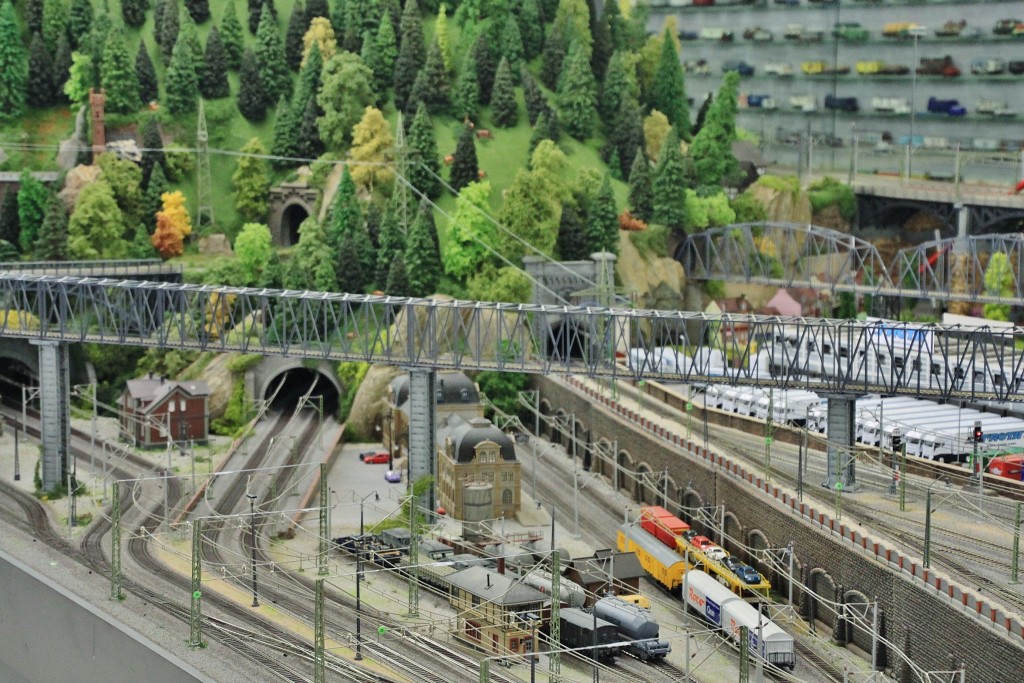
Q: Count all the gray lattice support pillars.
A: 3